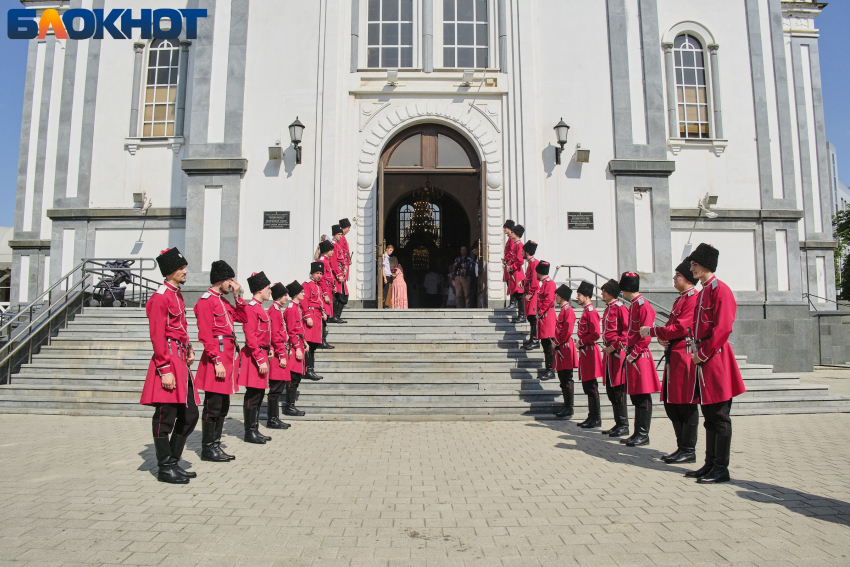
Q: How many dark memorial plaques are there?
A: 2